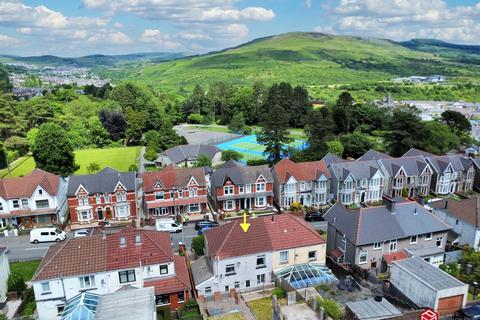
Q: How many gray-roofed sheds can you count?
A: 2